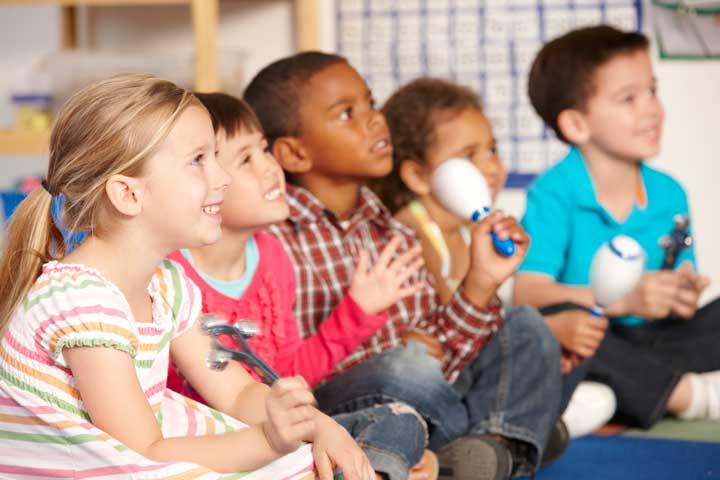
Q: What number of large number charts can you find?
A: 1